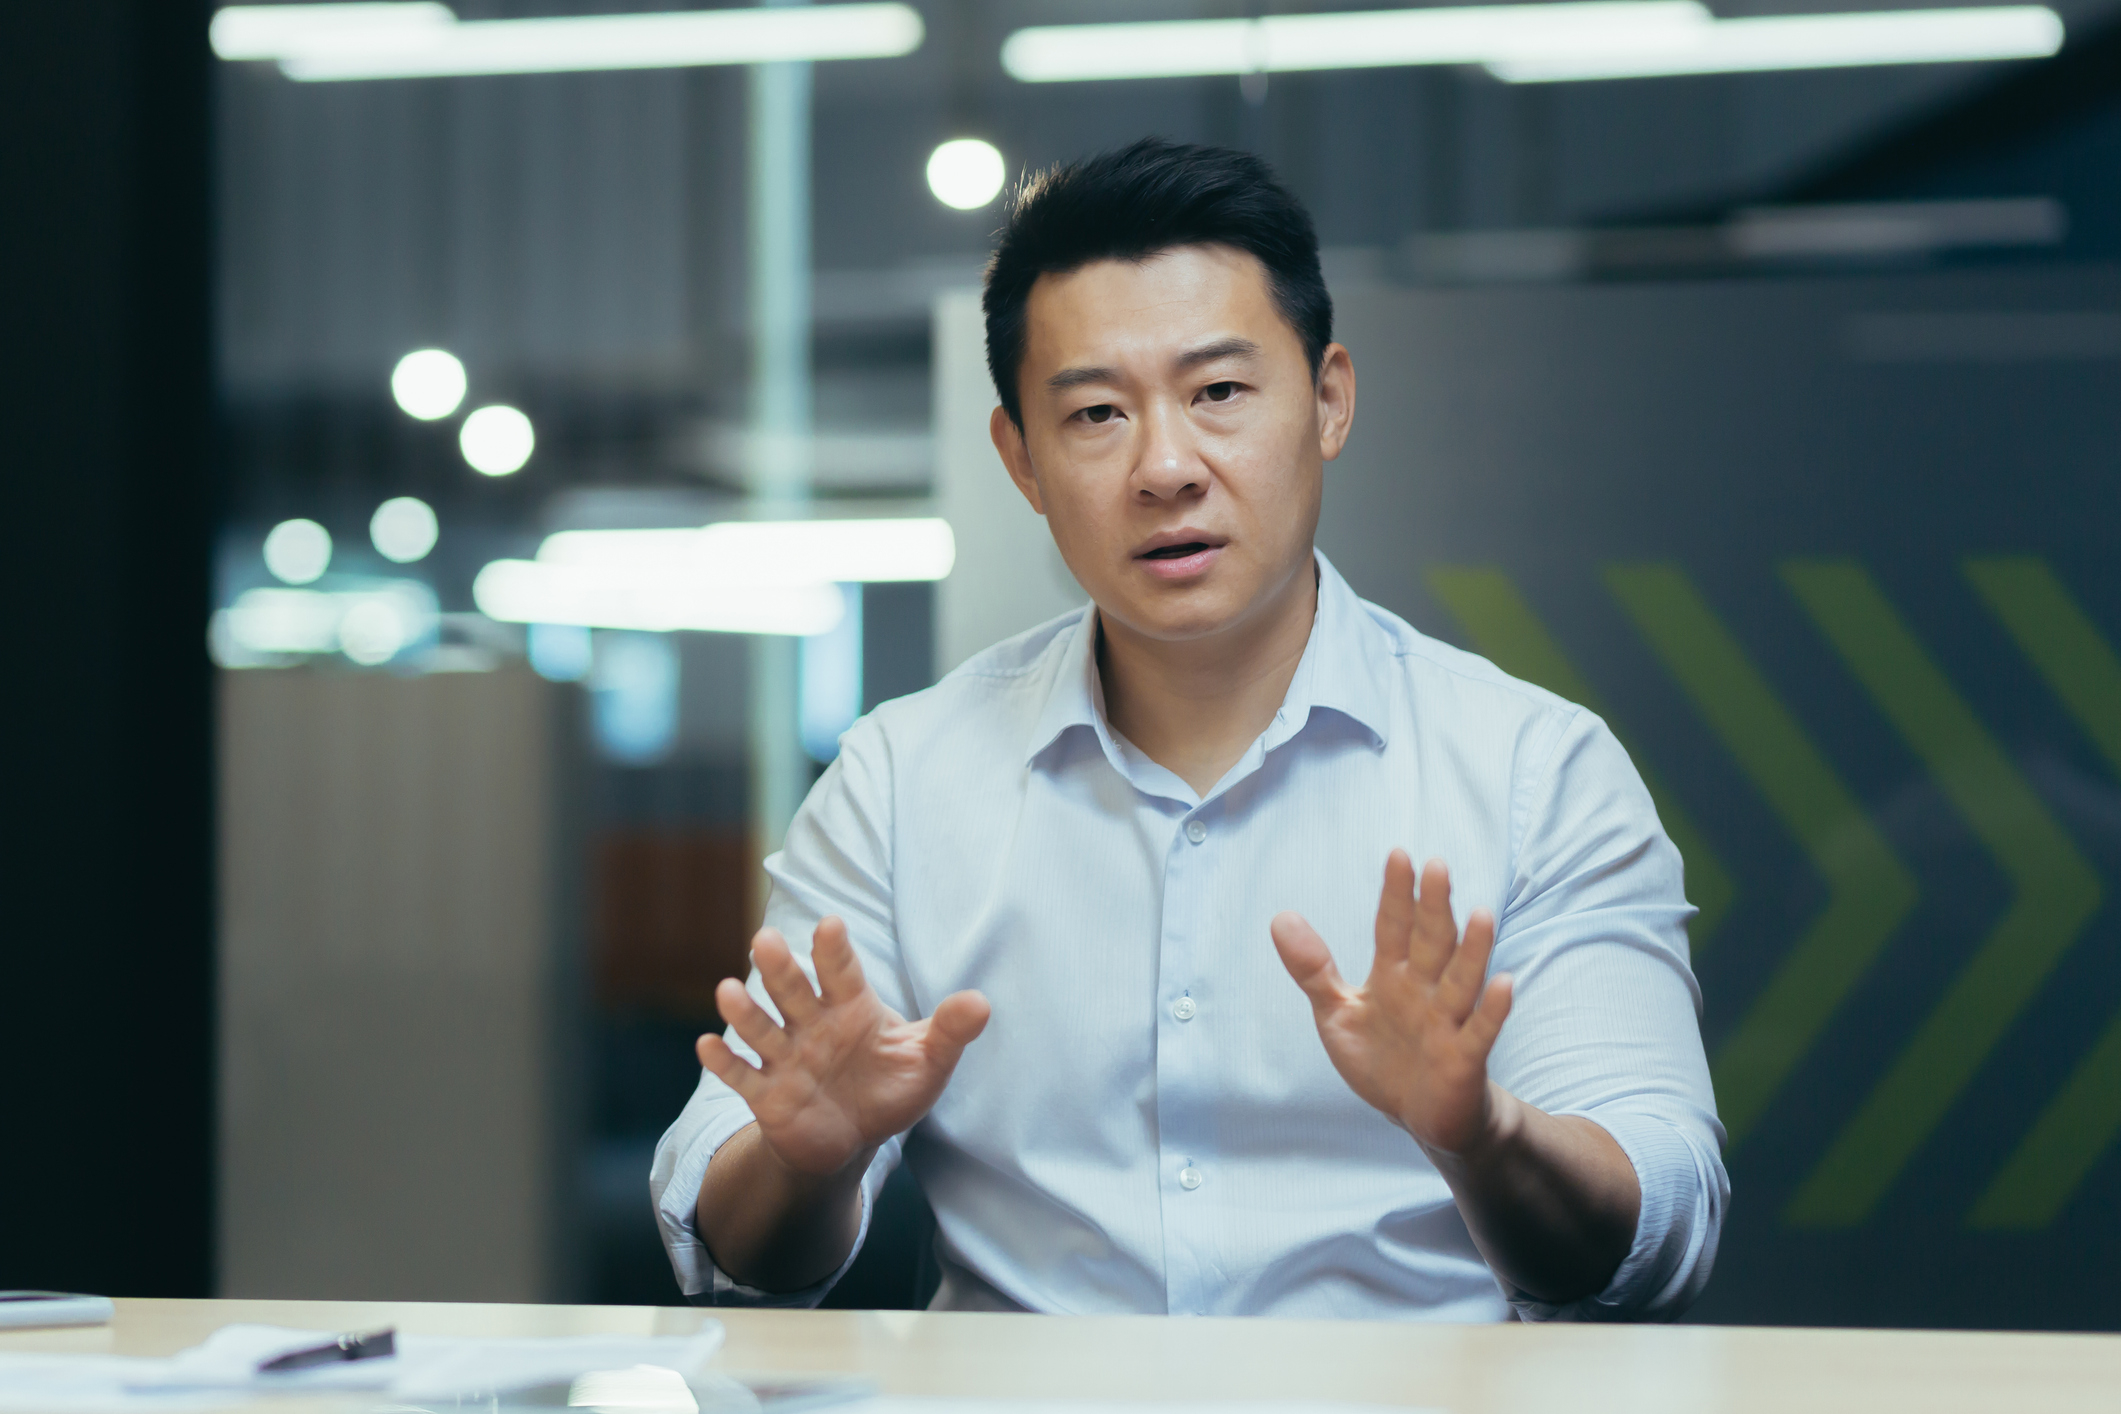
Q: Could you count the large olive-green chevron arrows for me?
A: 4